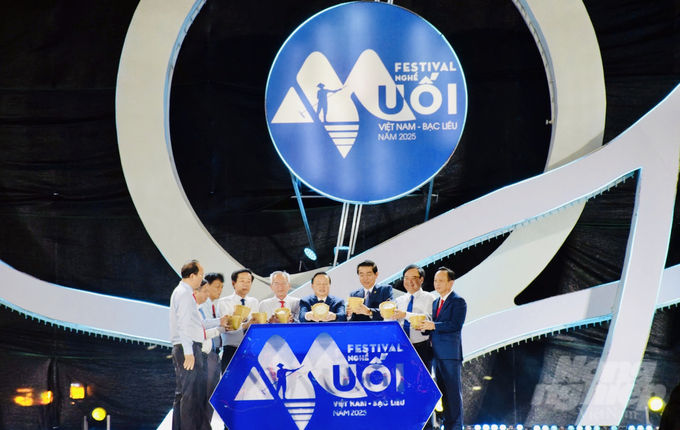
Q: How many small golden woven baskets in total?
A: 8